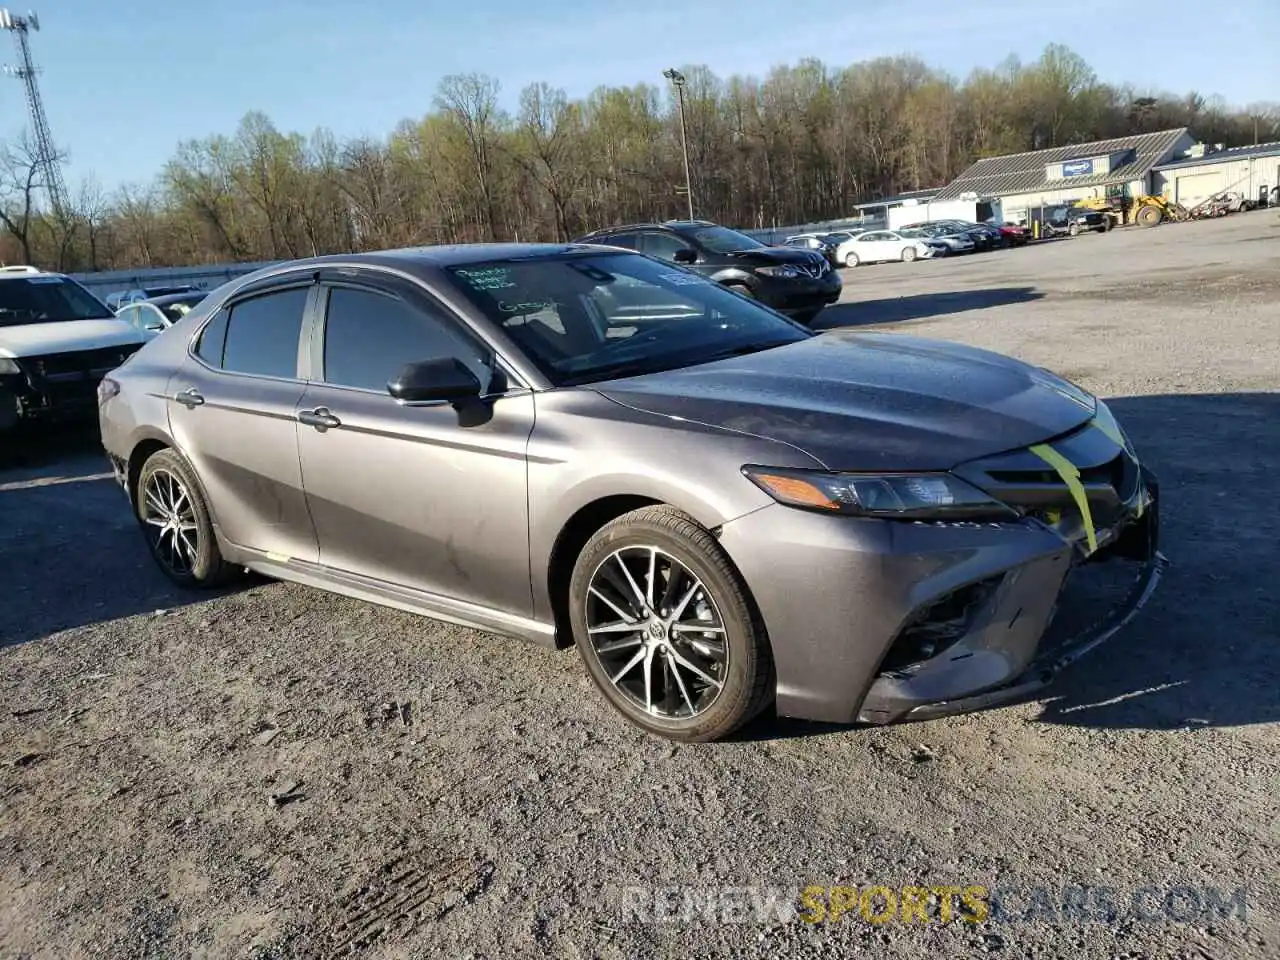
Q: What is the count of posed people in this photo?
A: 0